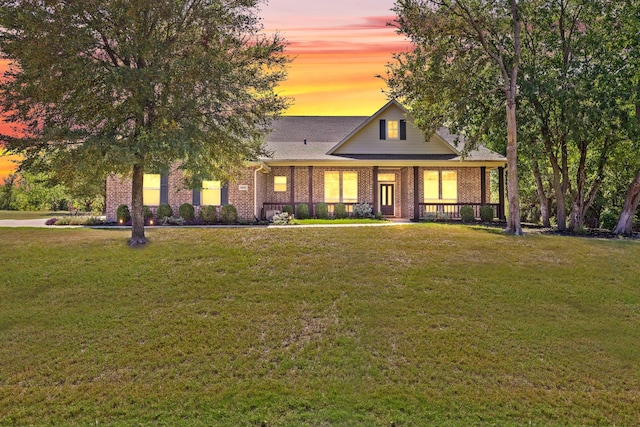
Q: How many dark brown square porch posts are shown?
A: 6